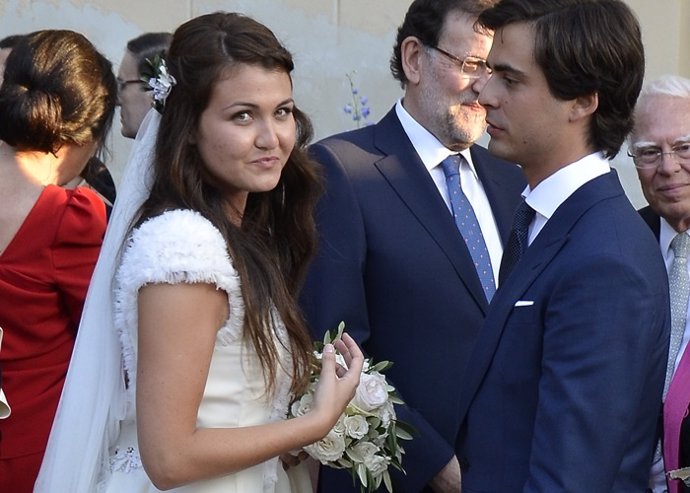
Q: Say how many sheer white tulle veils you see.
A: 1